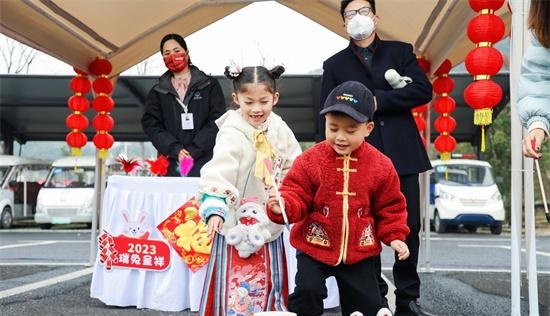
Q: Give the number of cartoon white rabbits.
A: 1